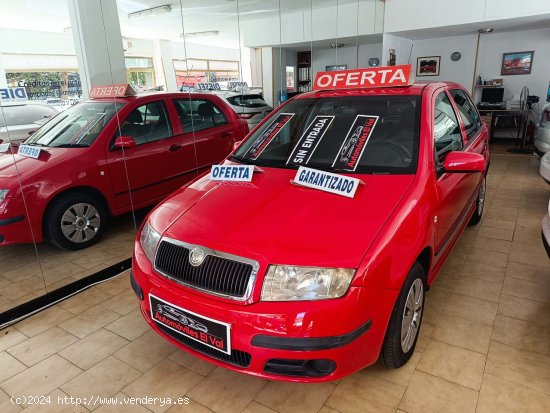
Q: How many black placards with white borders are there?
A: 4